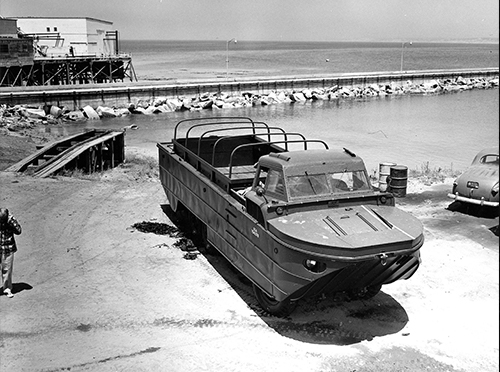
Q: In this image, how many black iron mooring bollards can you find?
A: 0